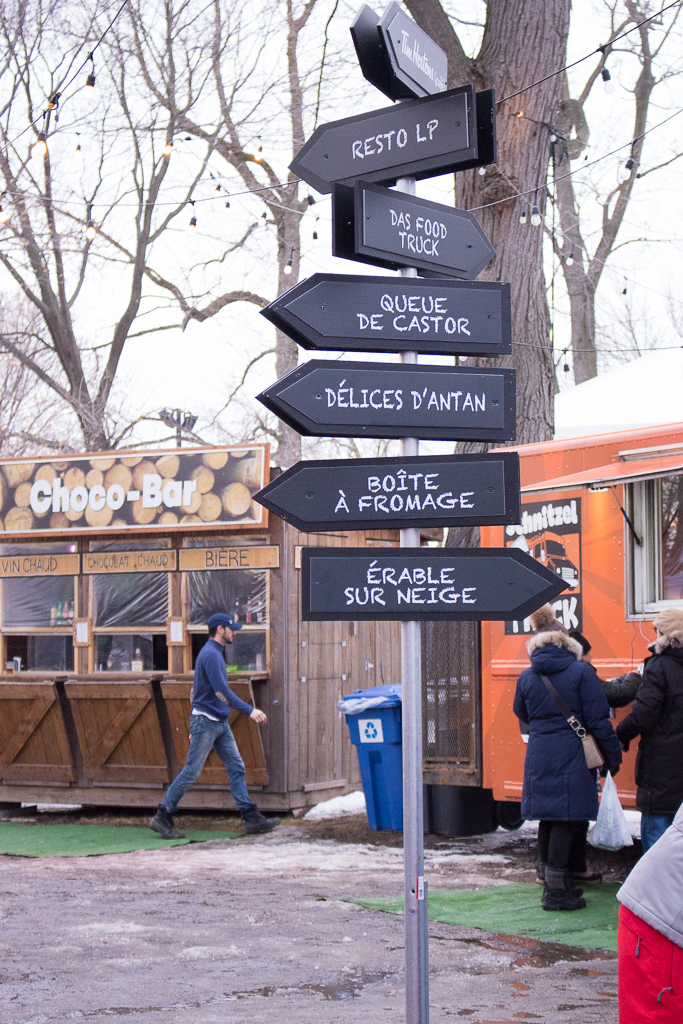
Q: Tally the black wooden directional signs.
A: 7